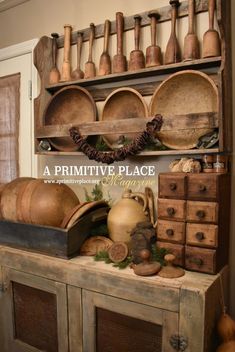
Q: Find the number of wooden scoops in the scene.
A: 11